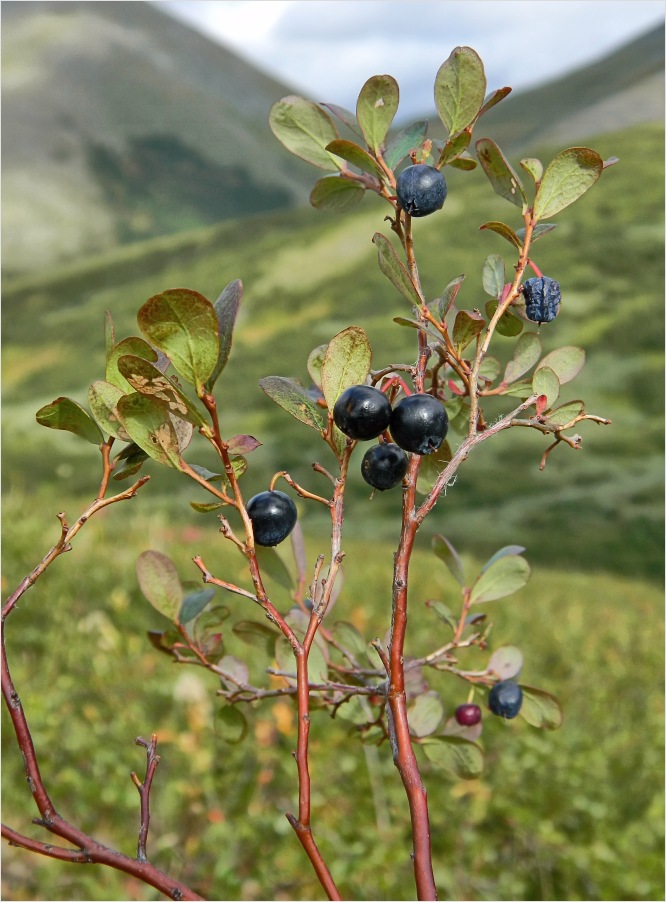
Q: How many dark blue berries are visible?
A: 7